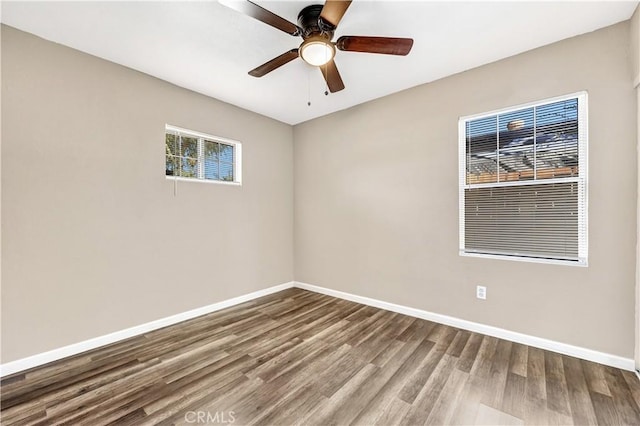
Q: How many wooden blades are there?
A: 5